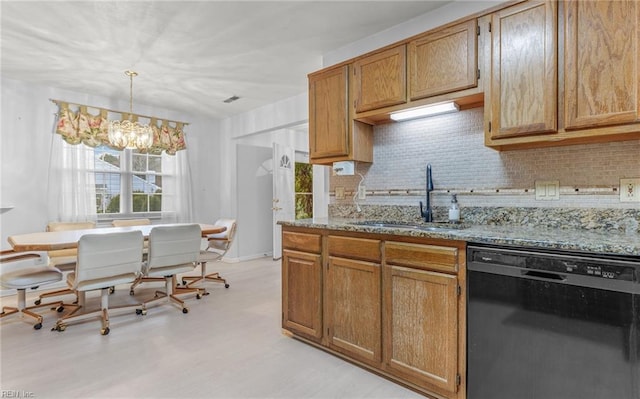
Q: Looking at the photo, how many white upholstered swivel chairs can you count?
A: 6